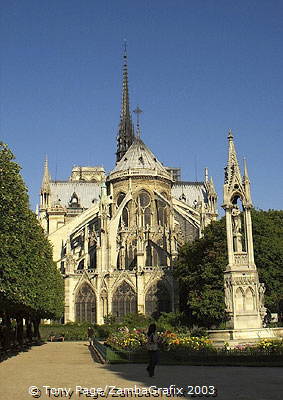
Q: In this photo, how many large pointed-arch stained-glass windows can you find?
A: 3